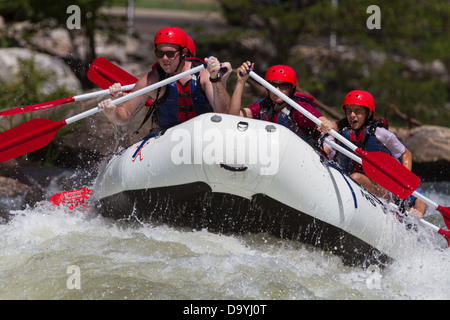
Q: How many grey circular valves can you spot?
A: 2